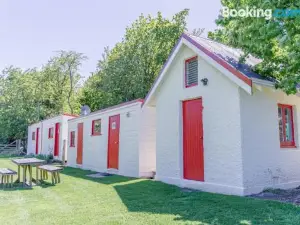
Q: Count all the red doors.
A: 5